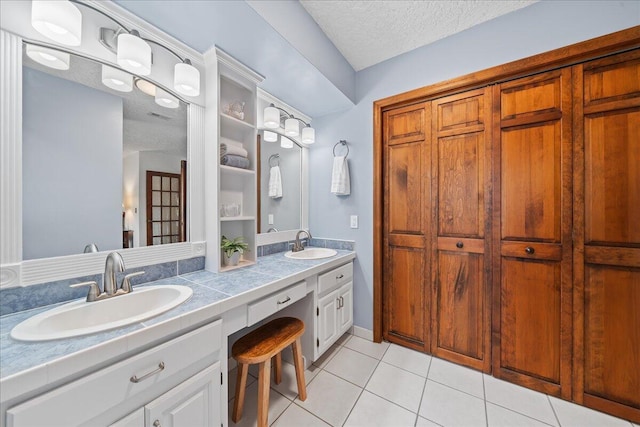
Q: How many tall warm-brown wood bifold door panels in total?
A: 4